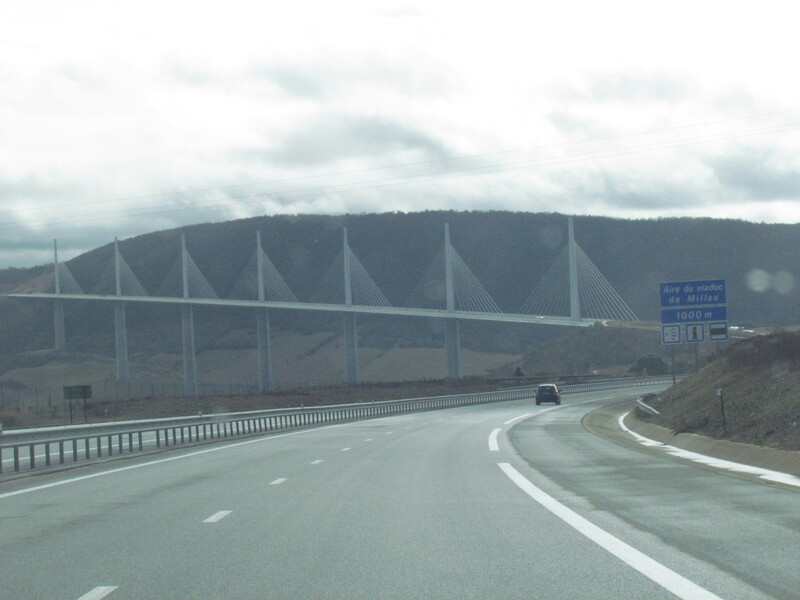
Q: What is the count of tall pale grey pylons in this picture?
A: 7